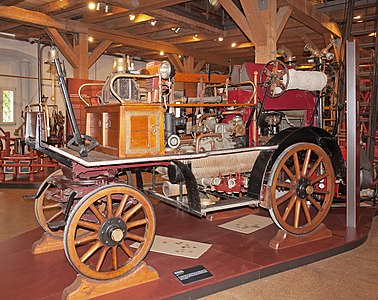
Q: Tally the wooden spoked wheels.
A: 3